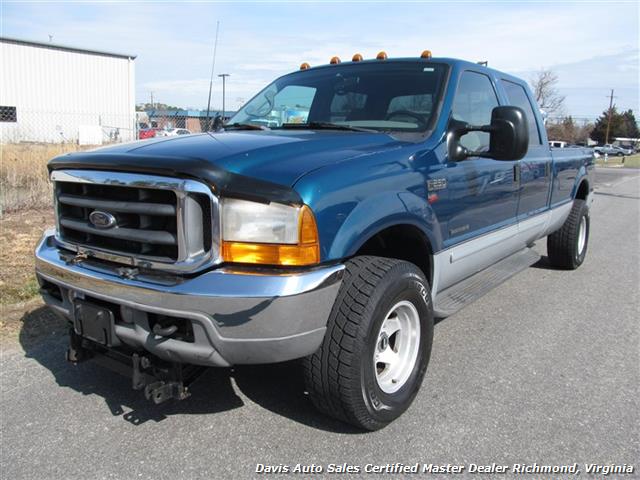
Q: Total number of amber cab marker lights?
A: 5